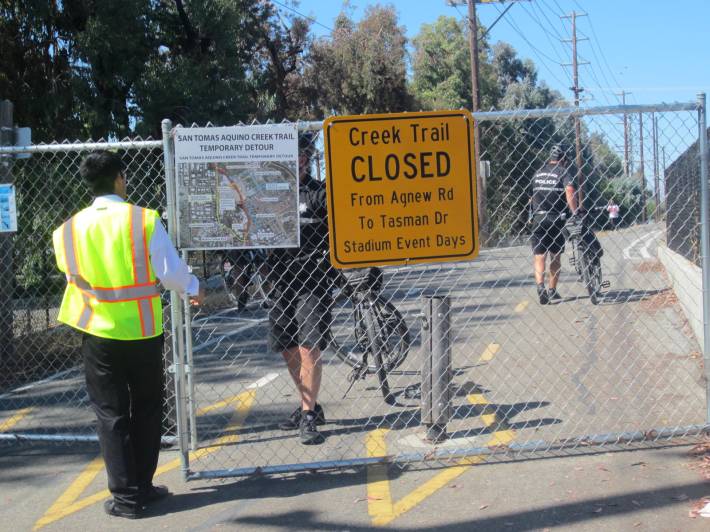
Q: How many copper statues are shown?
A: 0